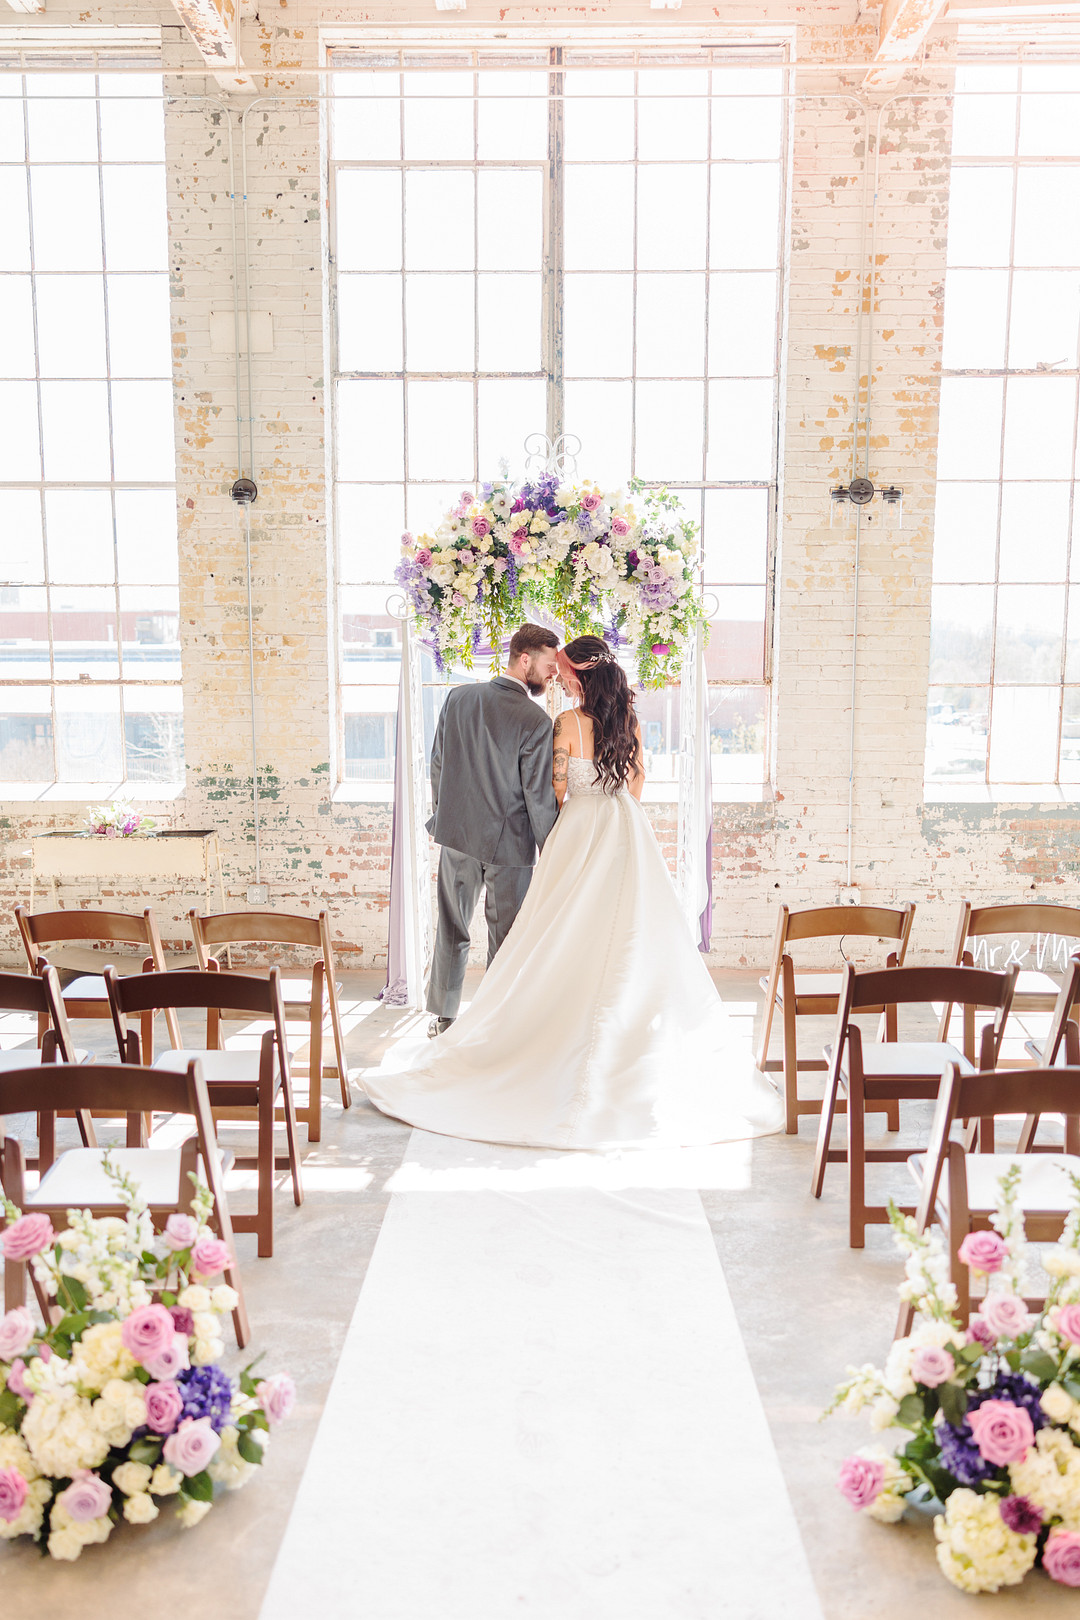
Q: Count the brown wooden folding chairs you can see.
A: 10